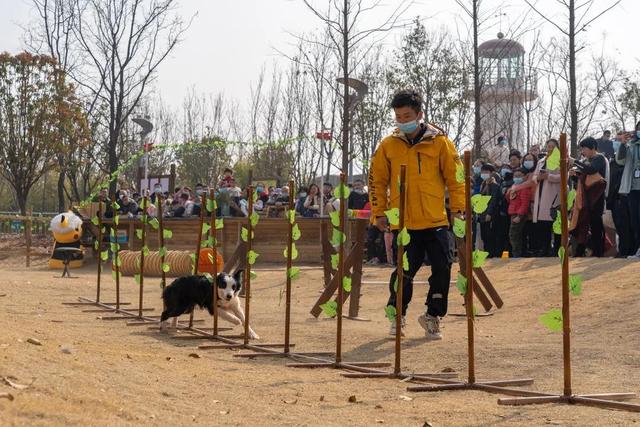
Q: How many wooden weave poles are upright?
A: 12